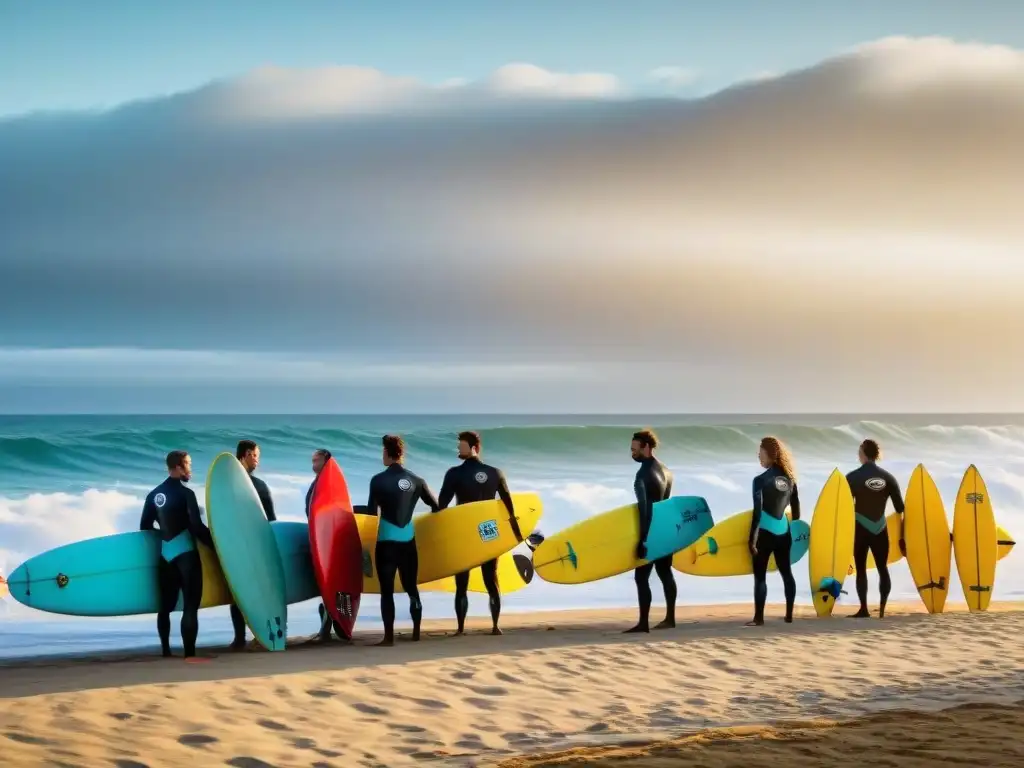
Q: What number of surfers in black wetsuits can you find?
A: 8